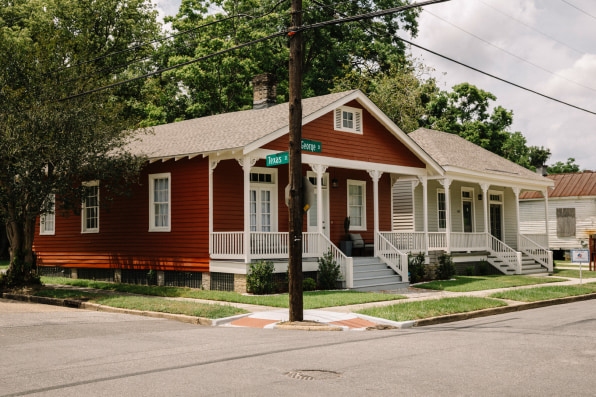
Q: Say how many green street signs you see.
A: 2